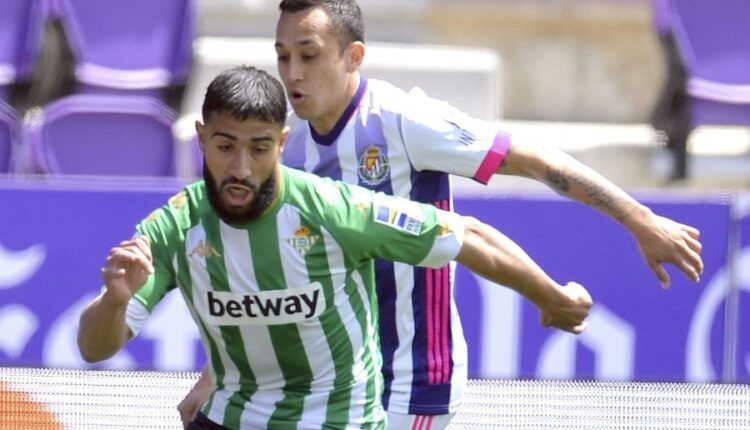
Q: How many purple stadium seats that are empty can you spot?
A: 5